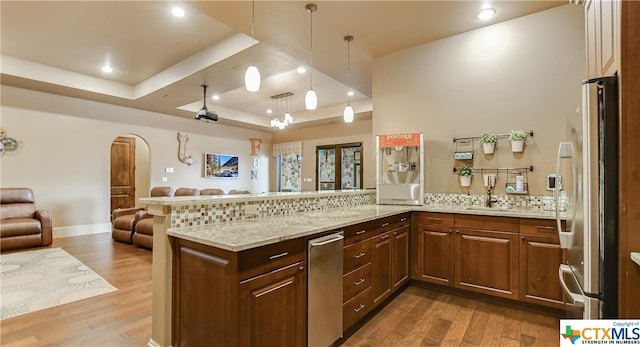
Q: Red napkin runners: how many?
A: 0